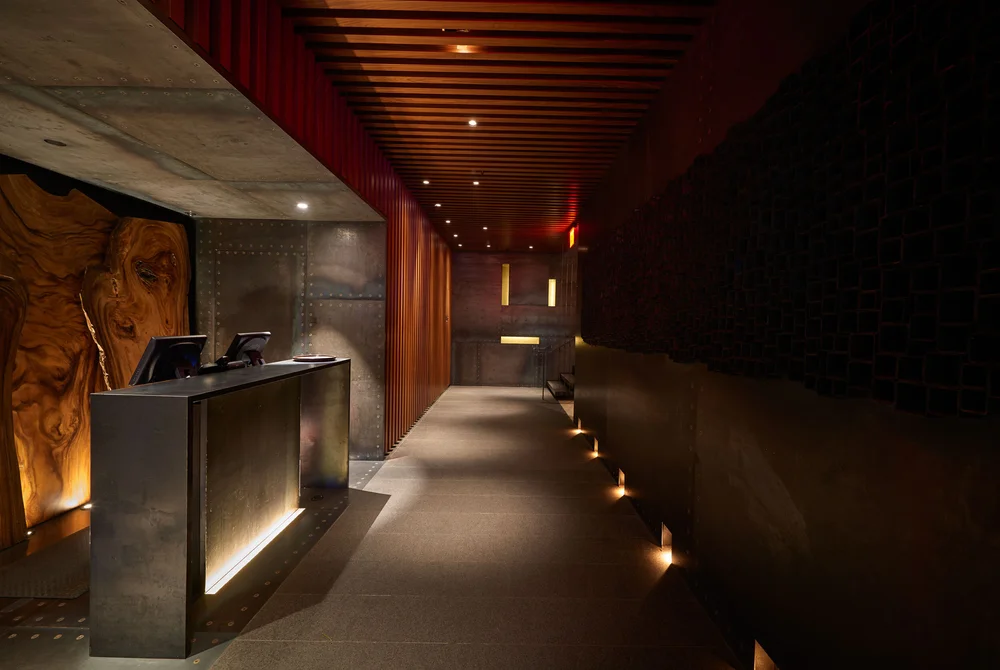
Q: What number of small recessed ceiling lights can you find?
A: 12